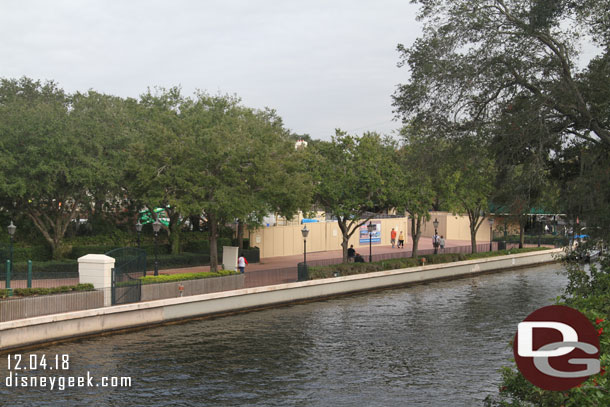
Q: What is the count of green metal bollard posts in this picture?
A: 2